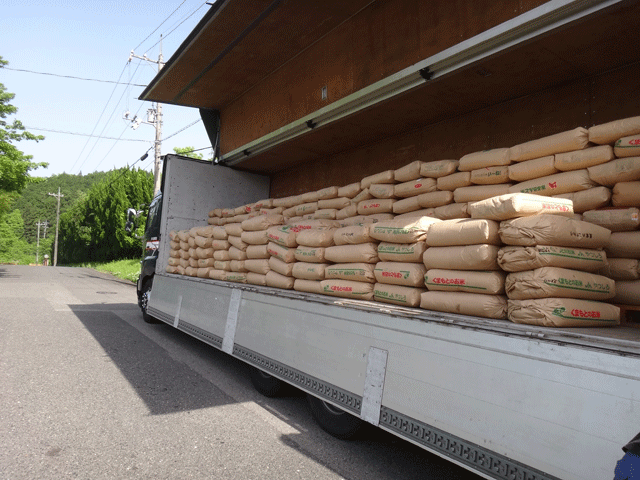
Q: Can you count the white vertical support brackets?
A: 3